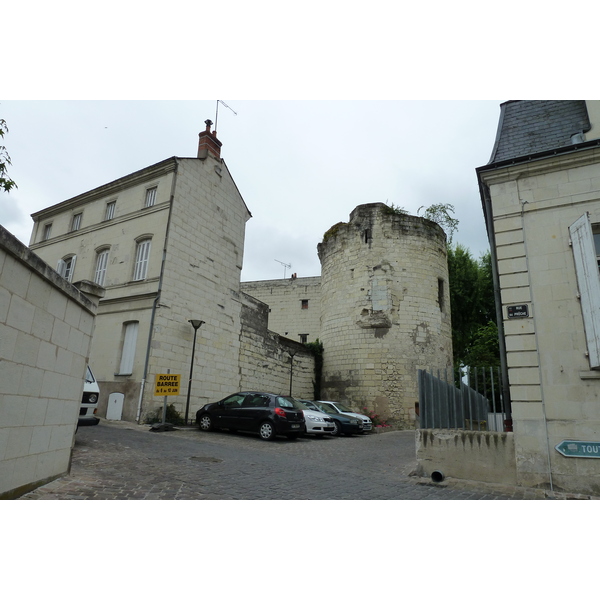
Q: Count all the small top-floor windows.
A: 4